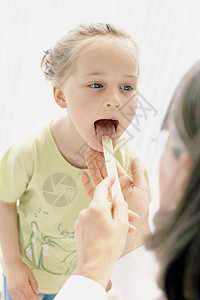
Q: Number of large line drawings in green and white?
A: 1